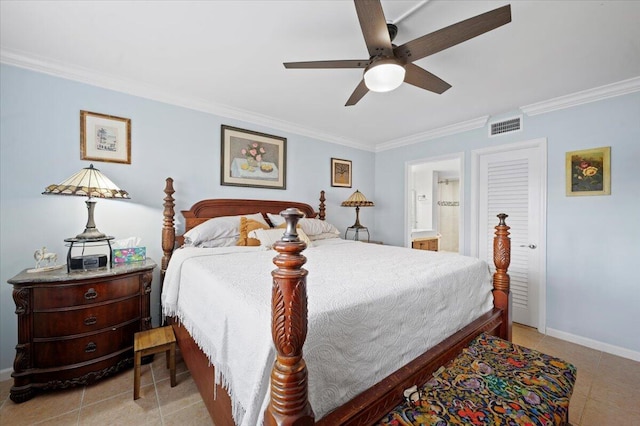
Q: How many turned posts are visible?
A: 4